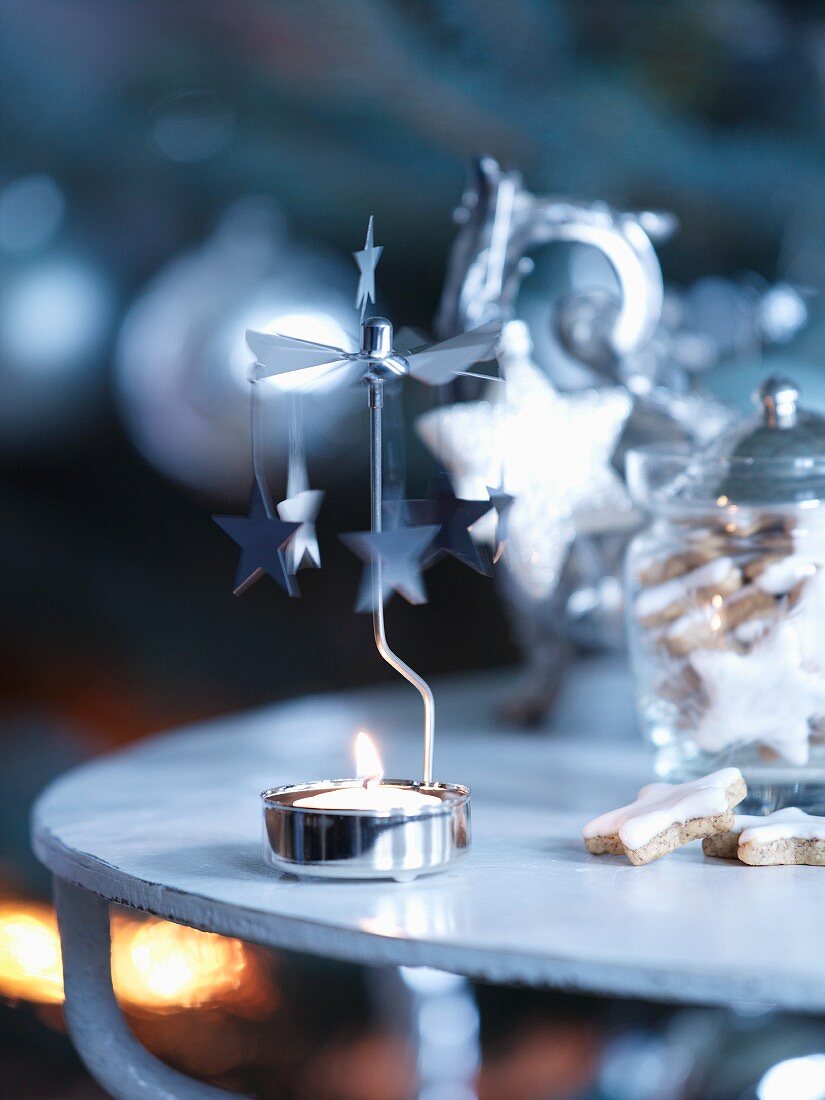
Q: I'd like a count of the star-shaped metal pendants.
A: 5